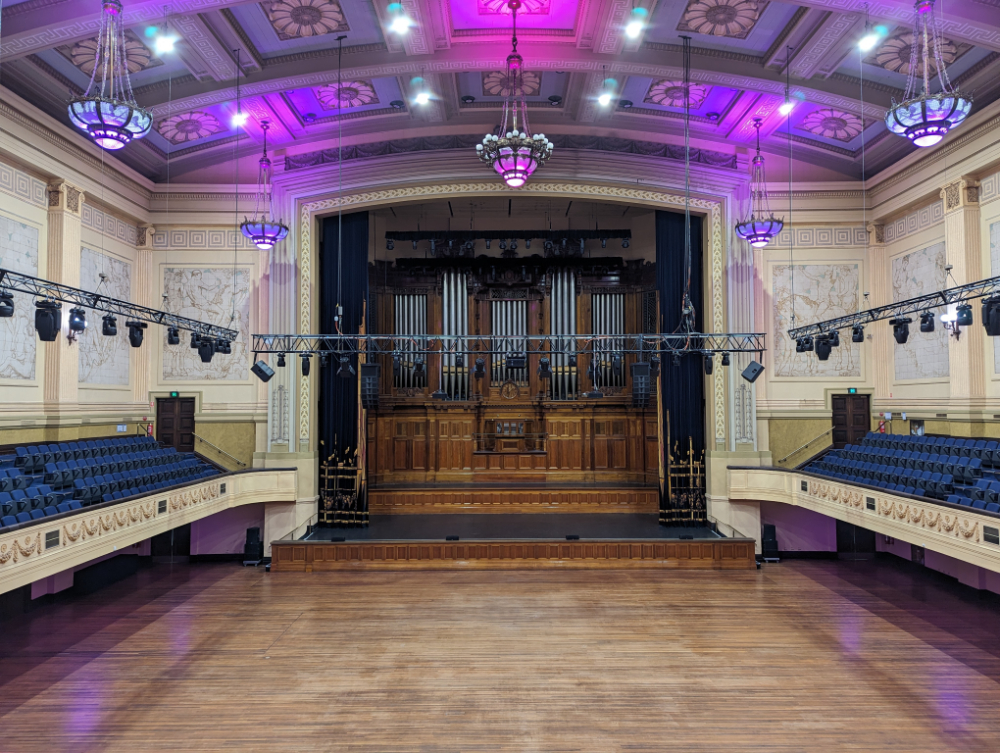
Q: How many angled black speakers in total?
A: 2